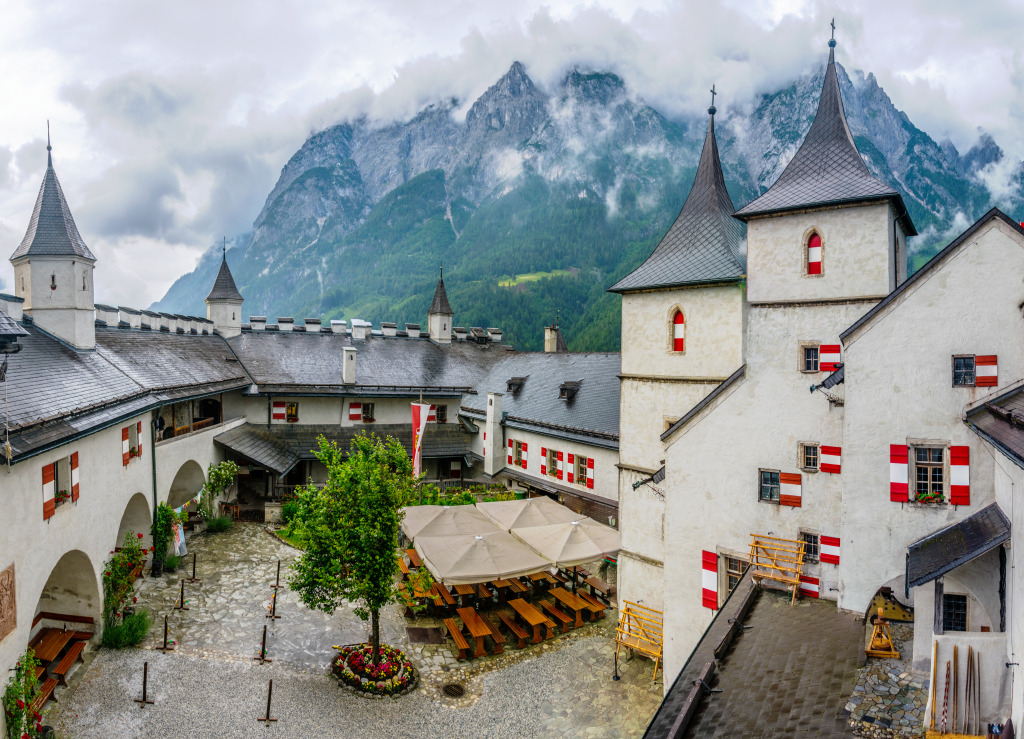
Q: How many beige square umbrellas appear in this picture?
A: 4